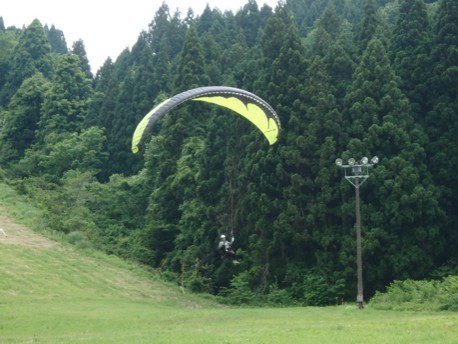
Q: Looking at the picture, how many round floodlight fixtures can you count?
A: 4